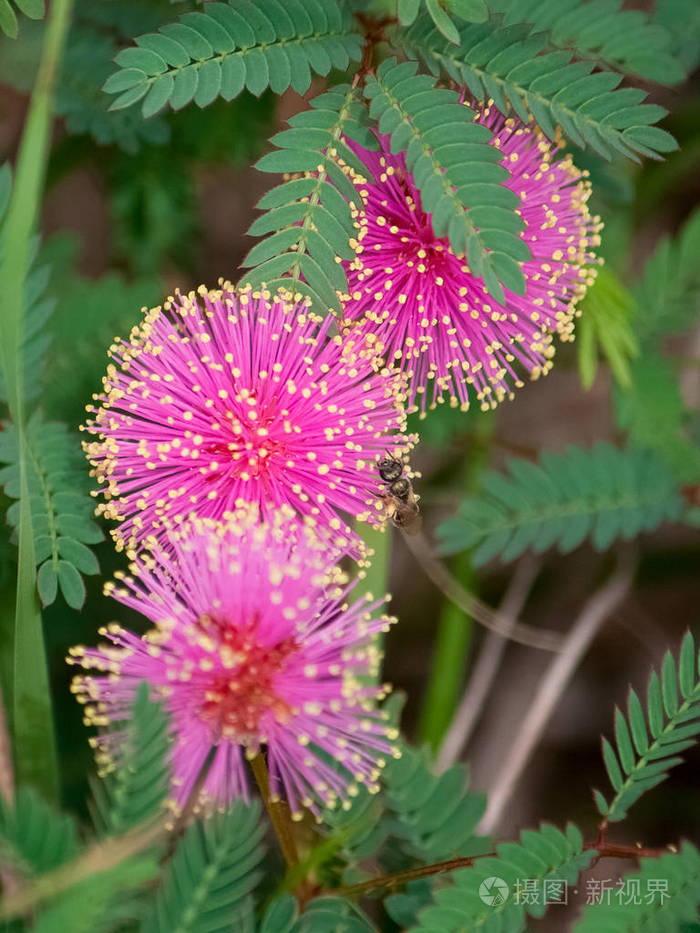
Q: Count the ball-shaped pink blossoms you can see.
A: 3